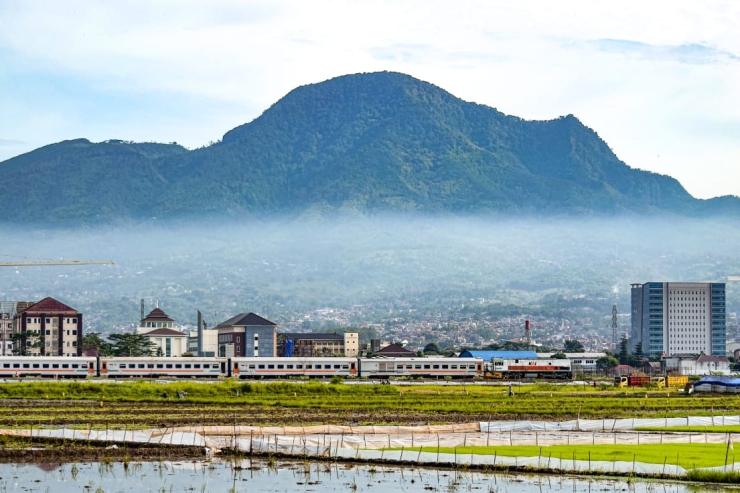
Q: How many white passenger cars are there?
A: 4